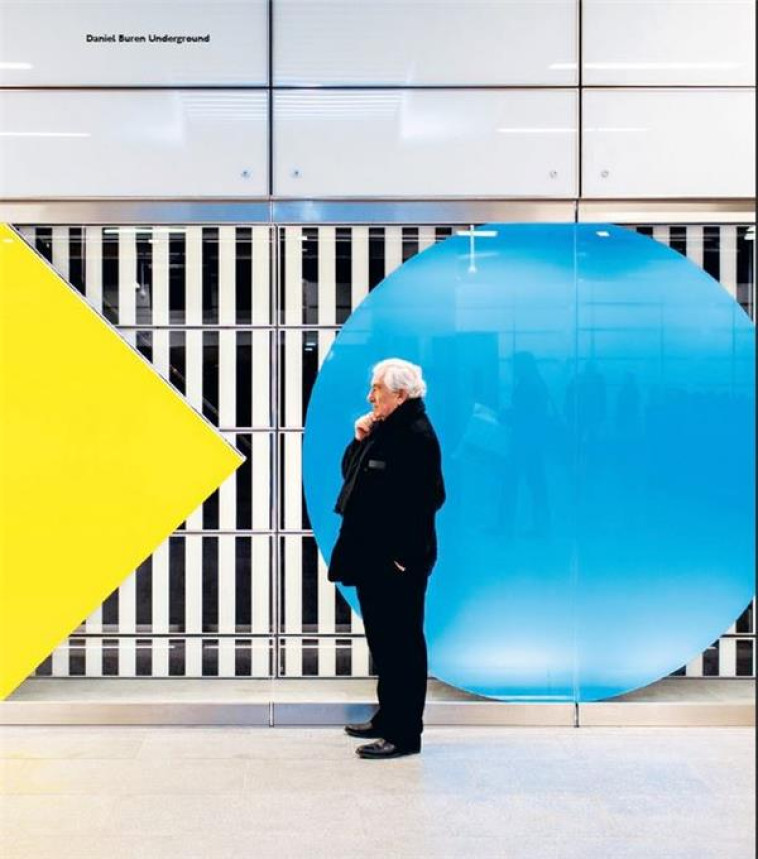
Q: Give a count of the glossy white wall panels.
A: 6